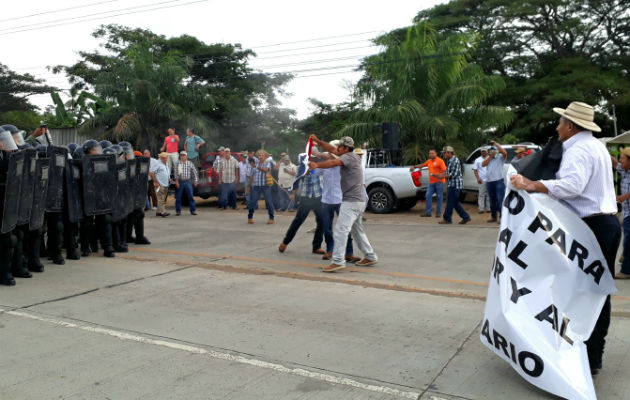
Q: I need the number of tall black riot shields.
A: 9